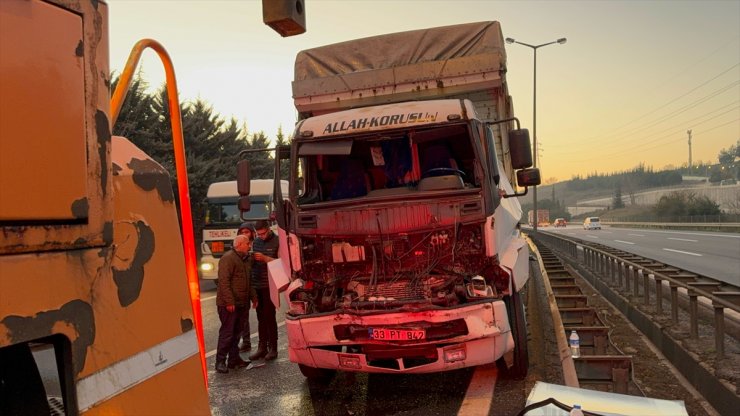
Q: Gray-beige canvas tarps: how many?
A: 1